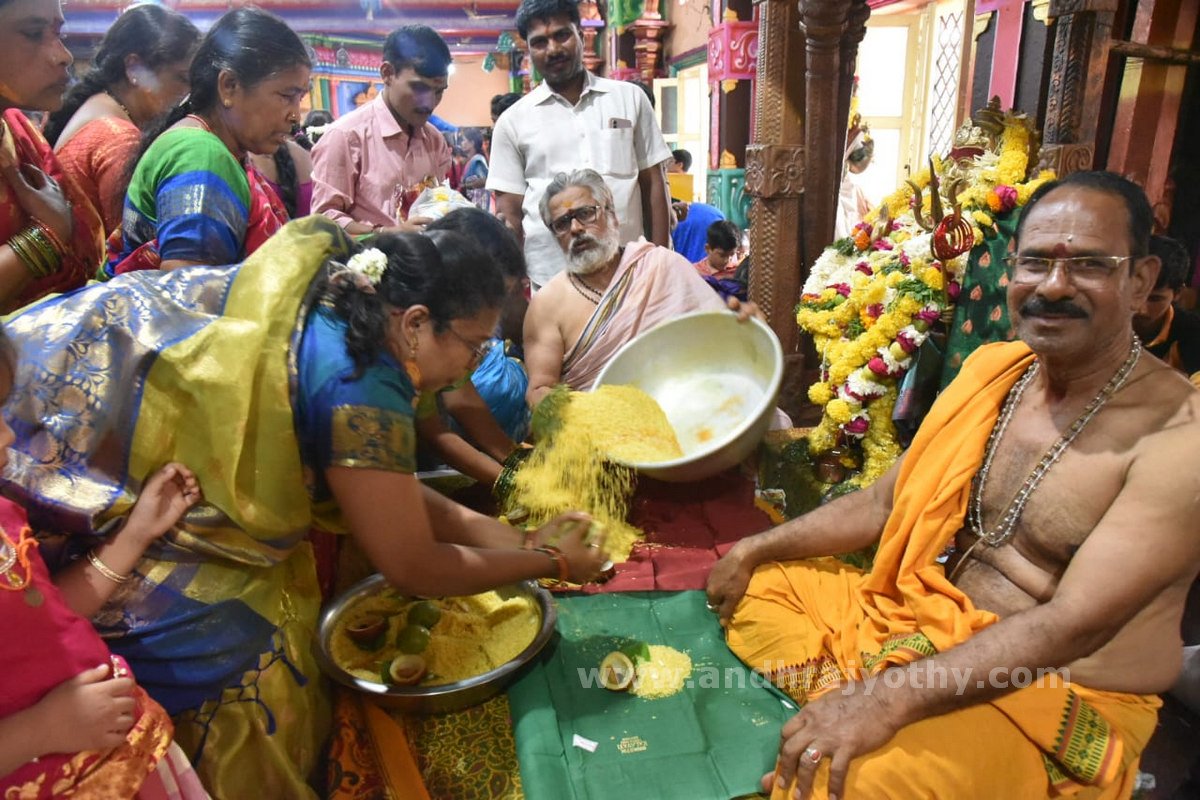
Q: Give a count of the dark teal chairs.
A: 0